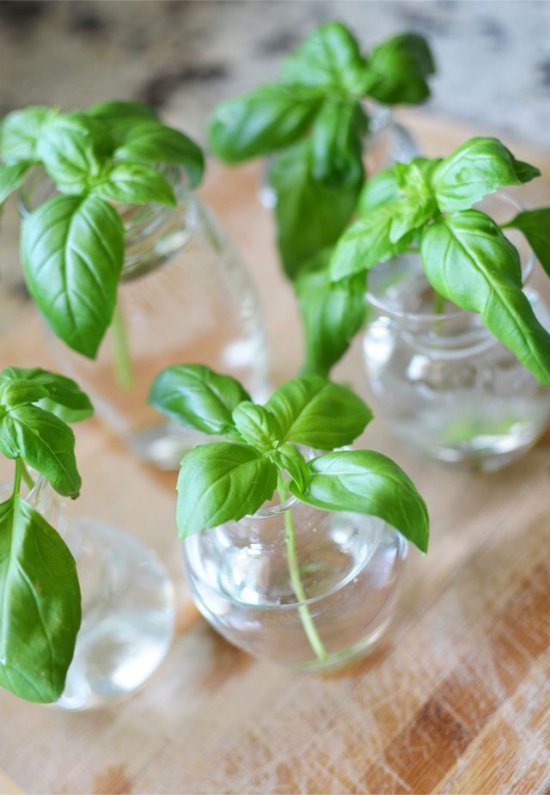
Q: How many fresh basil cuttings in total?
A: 5